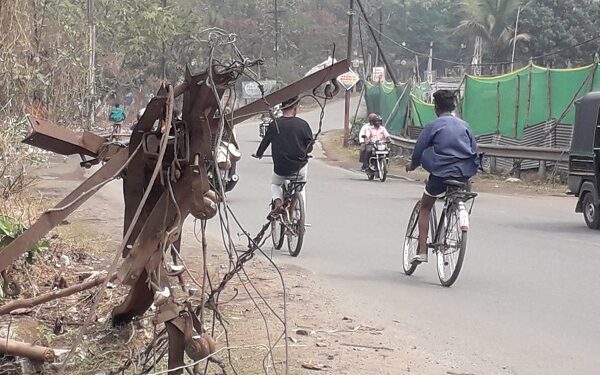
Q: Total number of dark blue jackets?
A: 1